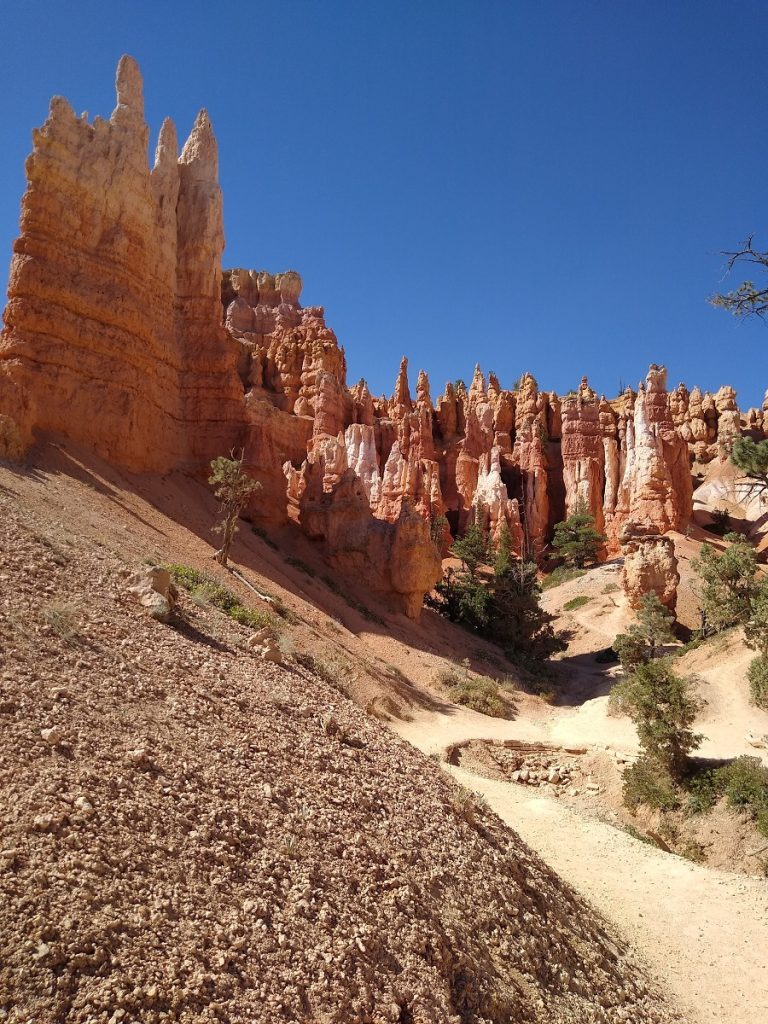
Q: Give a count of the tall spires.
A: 3